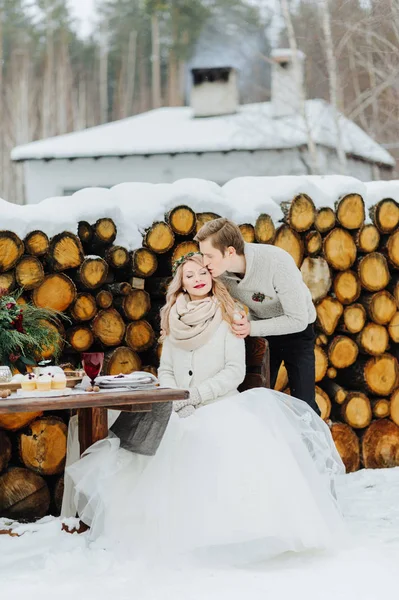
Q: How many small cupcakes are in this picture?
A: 3